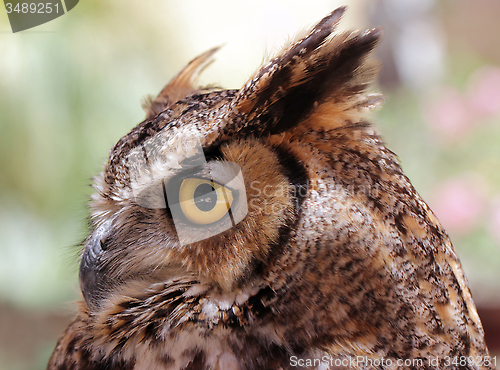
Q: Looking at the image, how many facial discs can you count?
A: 1